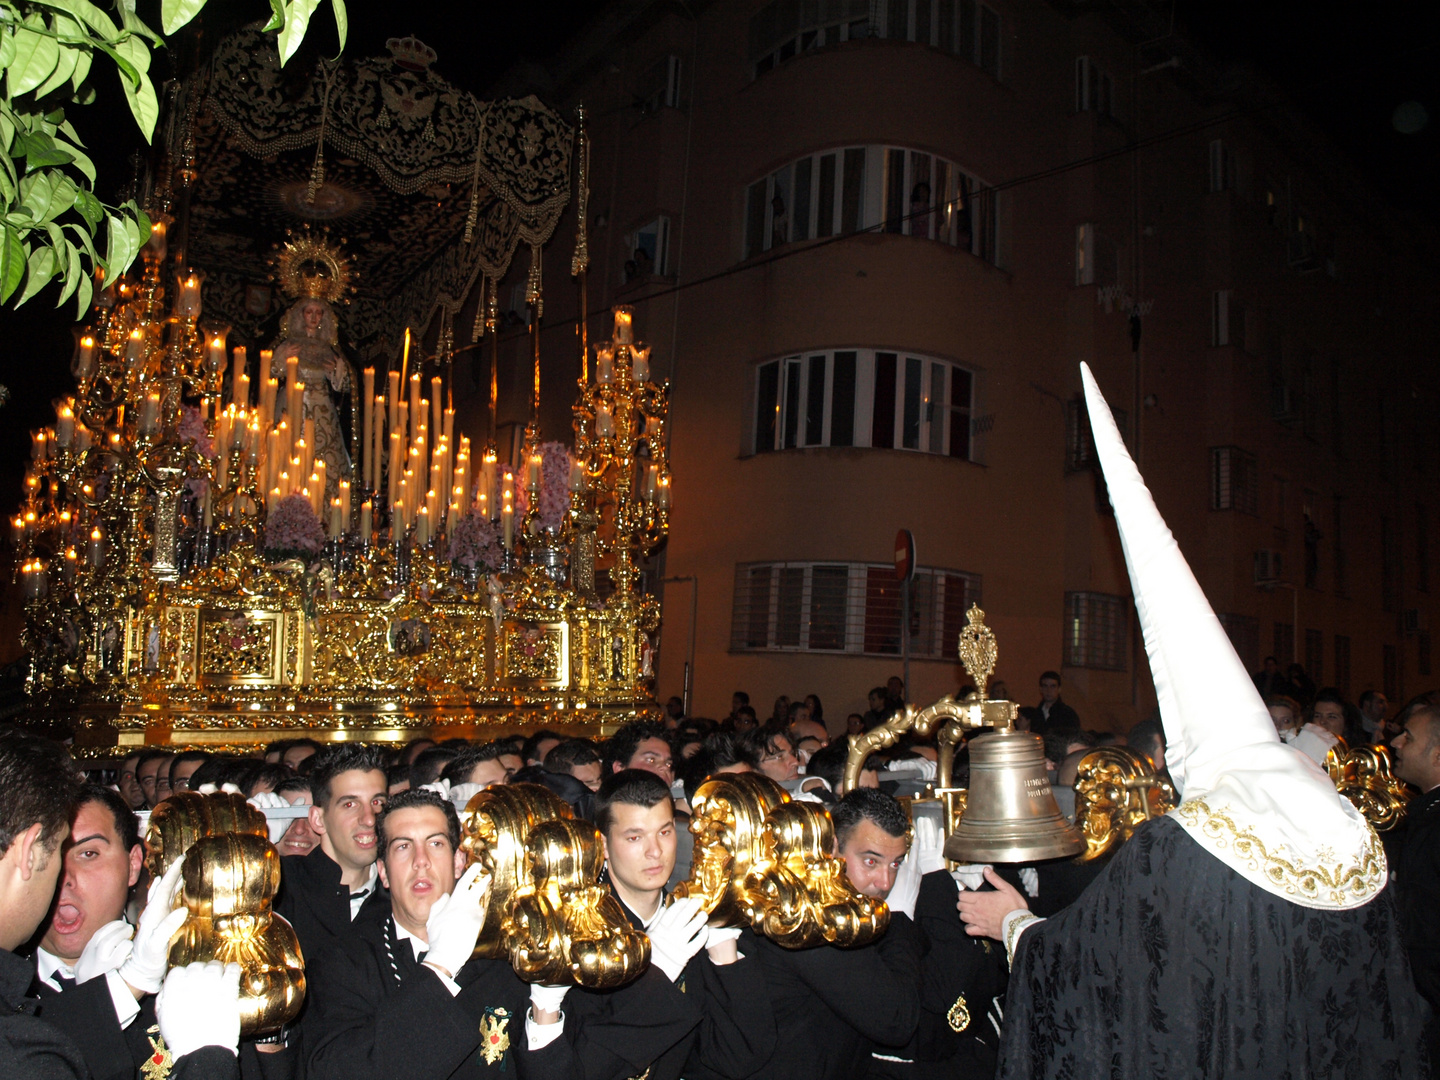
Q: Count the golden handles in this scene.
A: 5